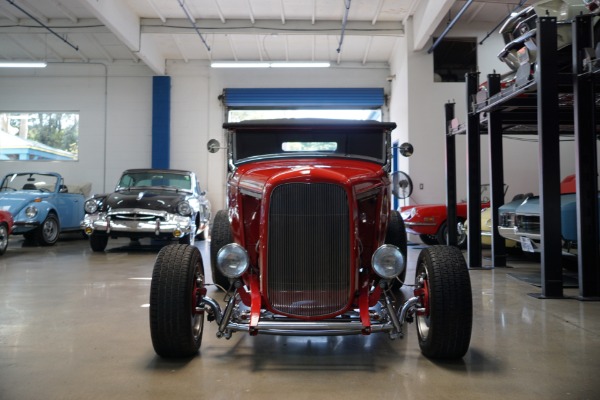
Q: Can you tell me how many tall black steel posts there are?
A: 5